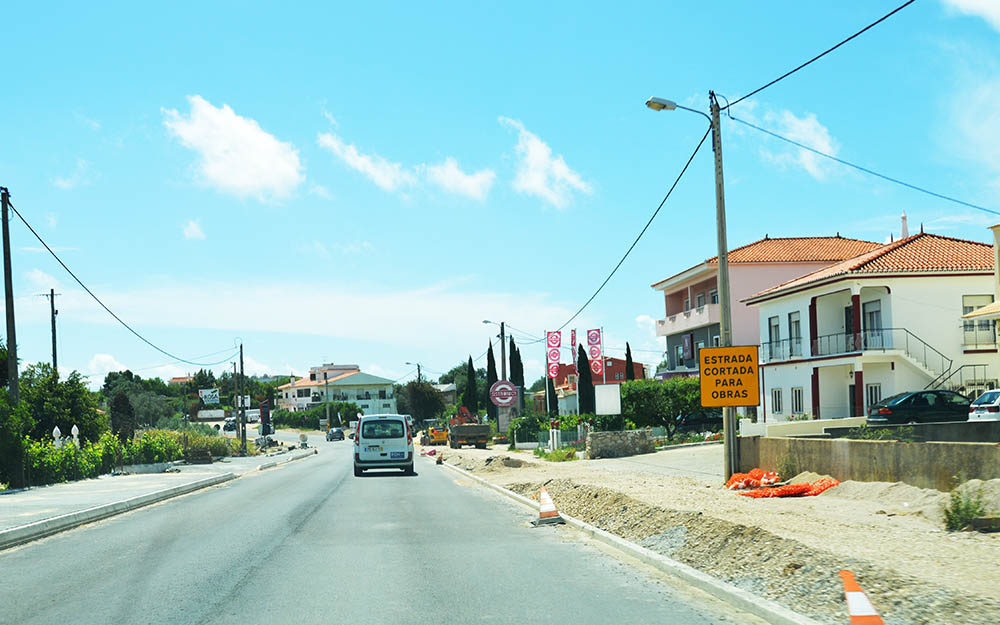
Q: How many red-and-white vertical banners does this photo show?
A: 3